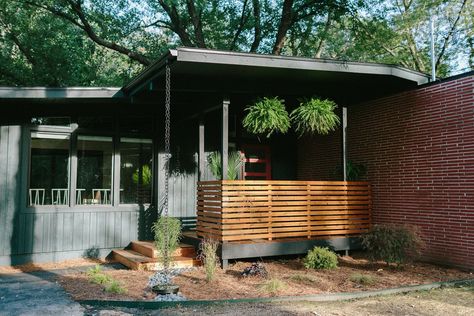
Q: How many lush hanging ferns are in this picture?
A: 2